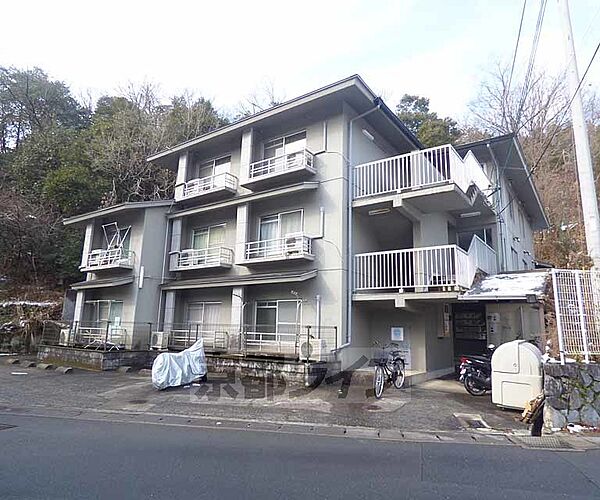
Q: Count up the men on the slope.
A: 0